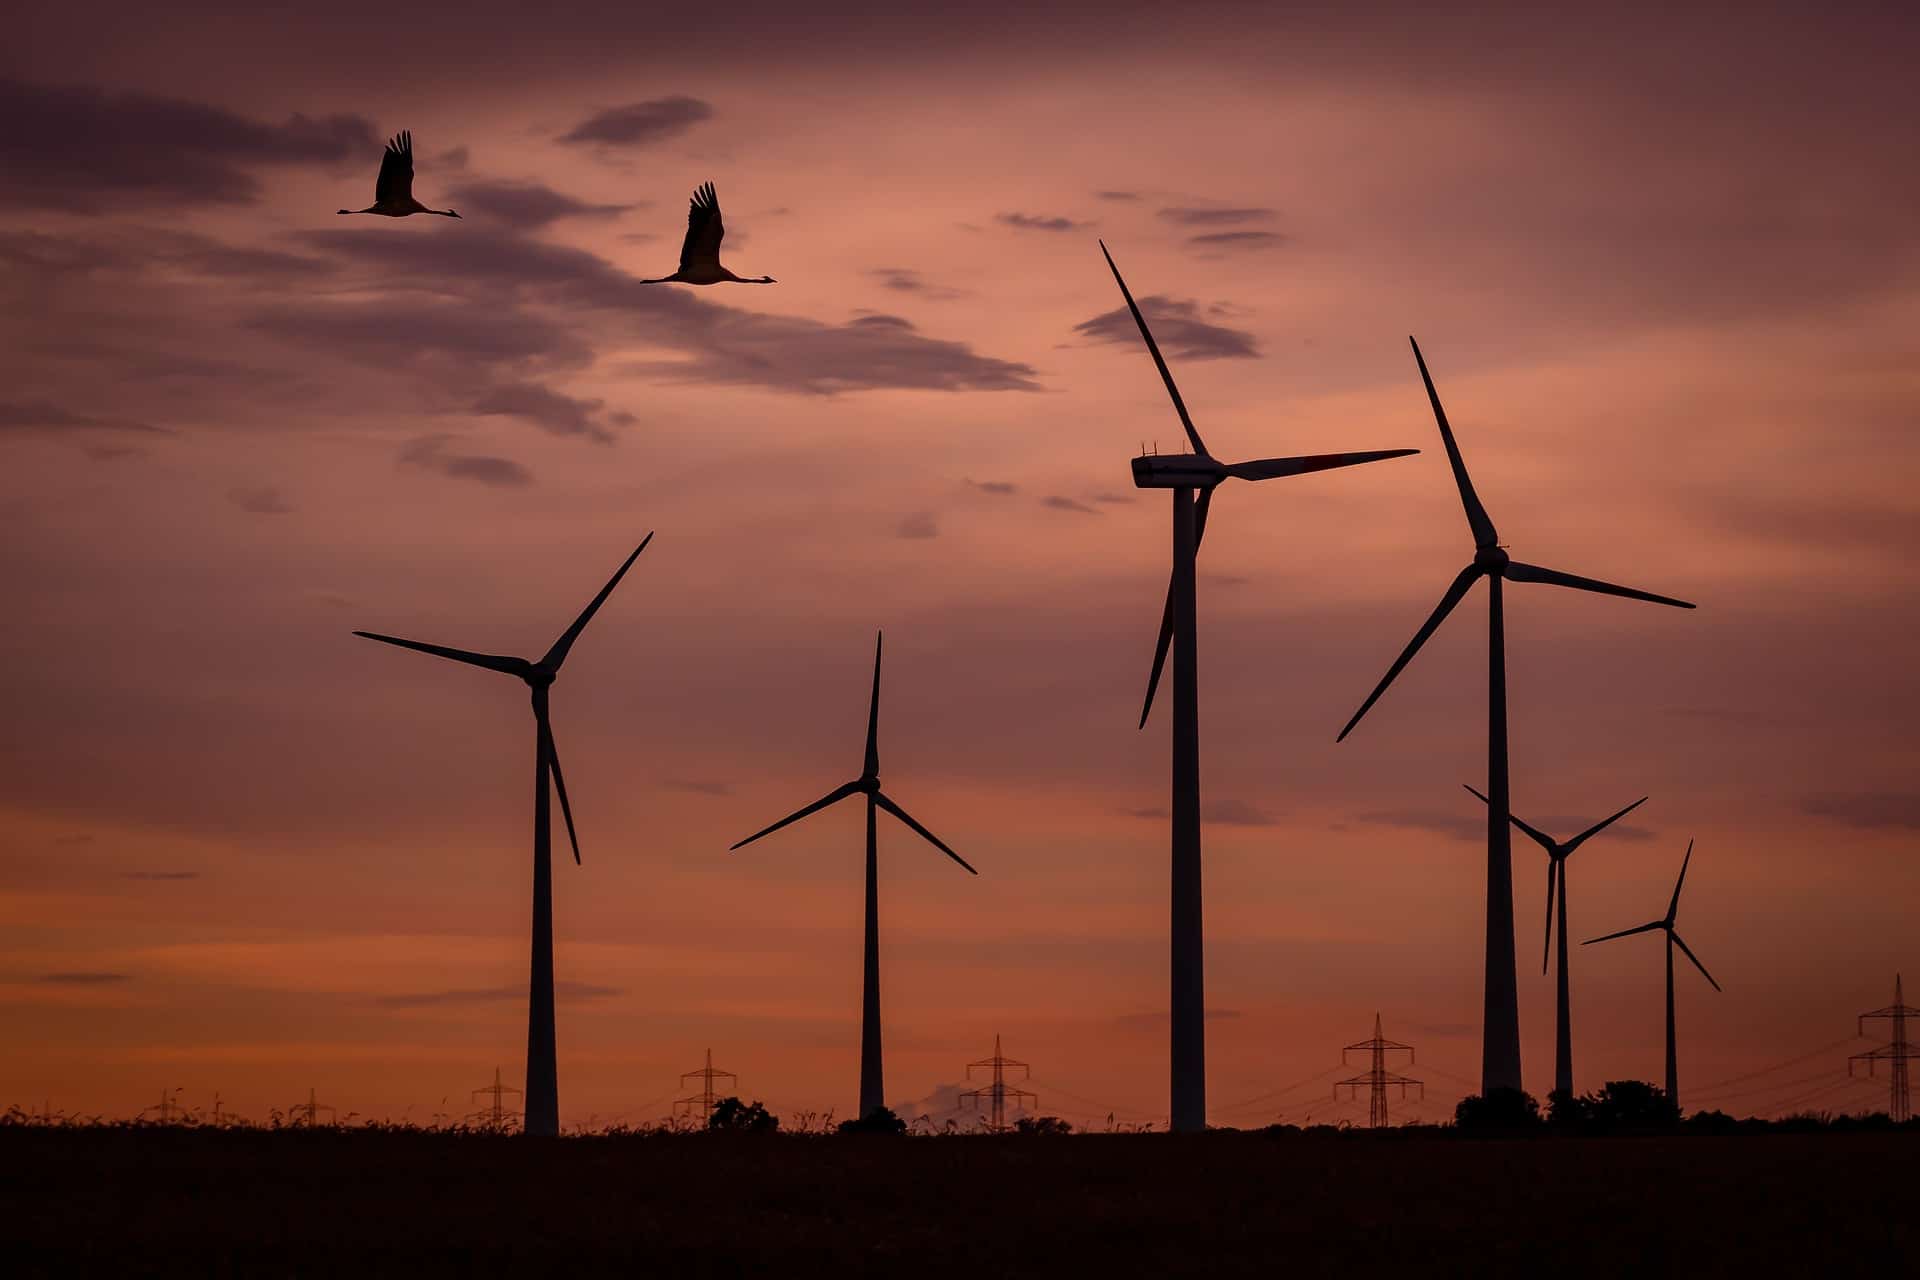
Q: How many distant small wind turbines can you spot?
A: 2